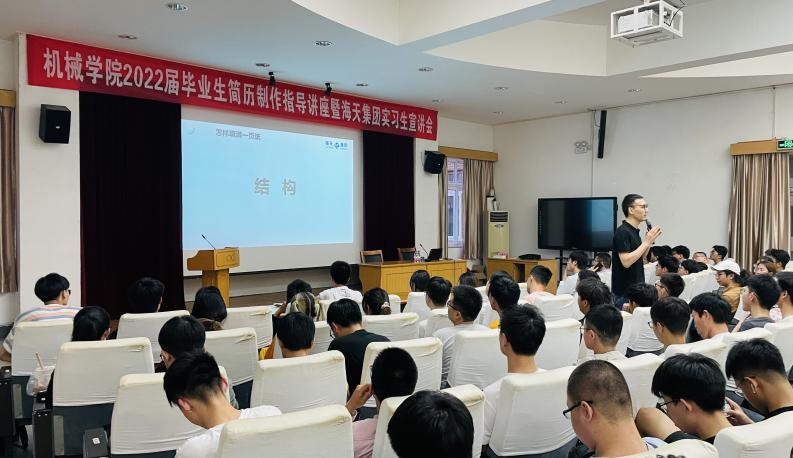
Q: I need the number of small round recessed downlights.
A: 11